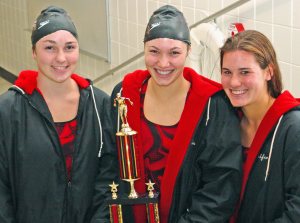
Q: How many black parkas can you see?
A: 3